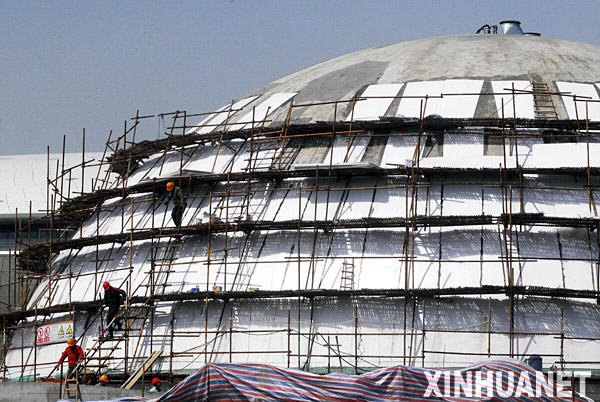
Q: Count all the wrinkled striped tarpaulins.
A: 1